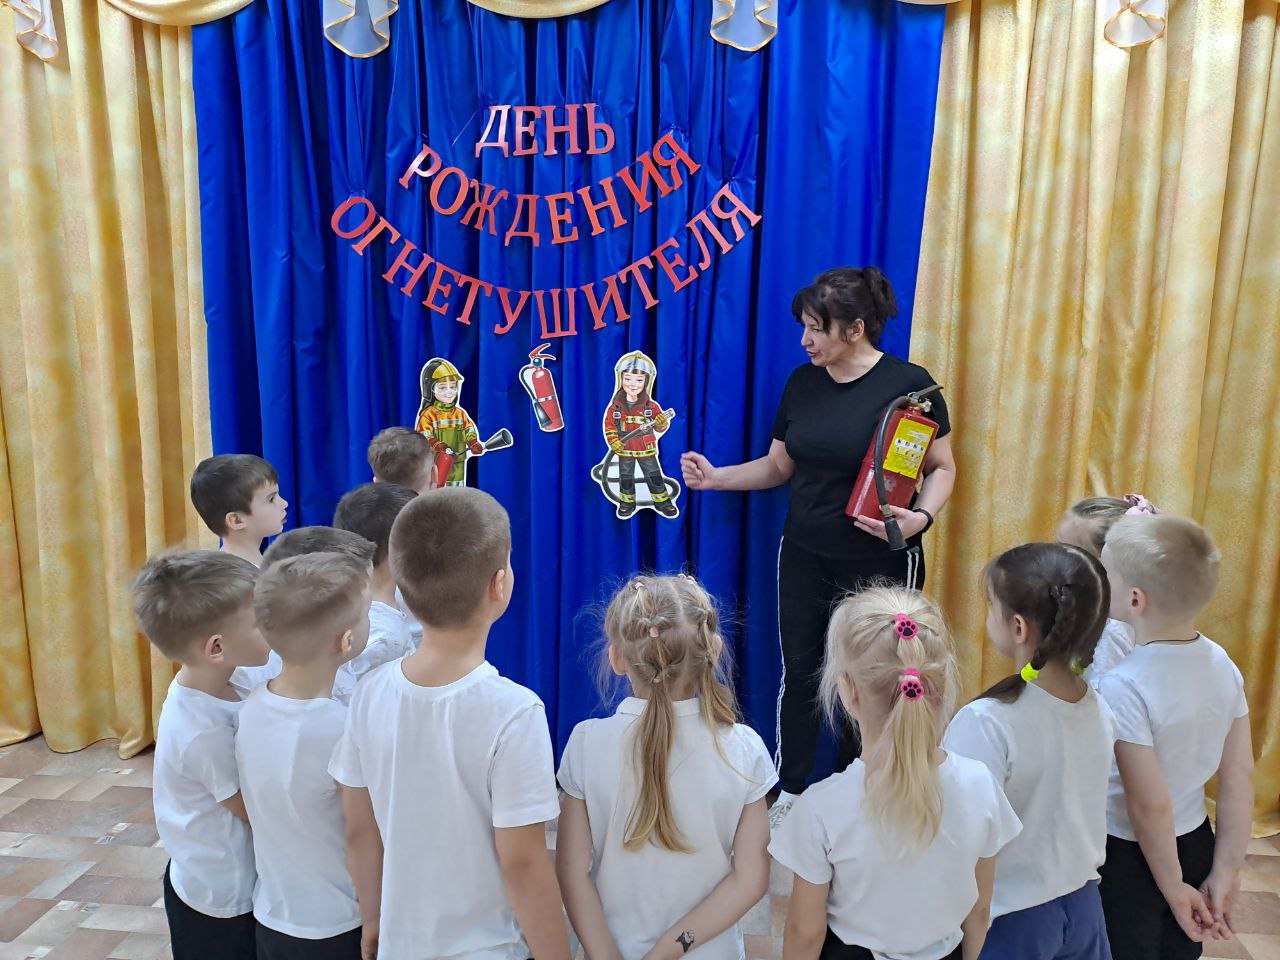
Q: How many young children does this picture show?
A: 12